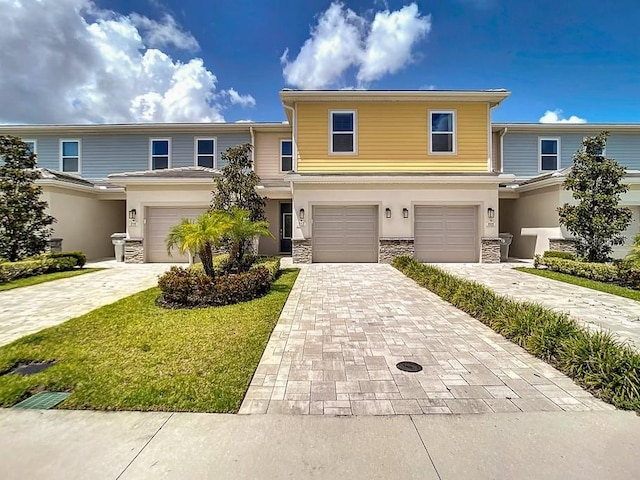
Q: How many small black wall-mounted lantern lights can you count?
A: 5